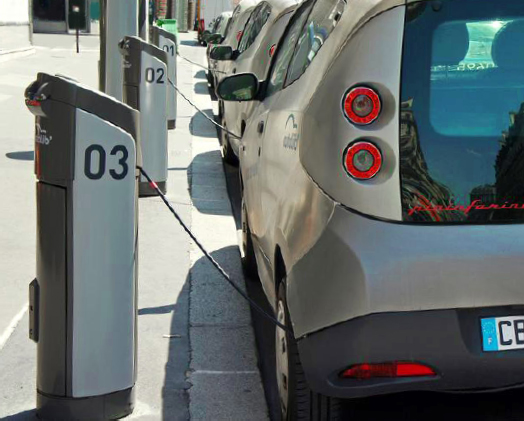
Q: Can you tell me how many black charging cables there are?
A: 3